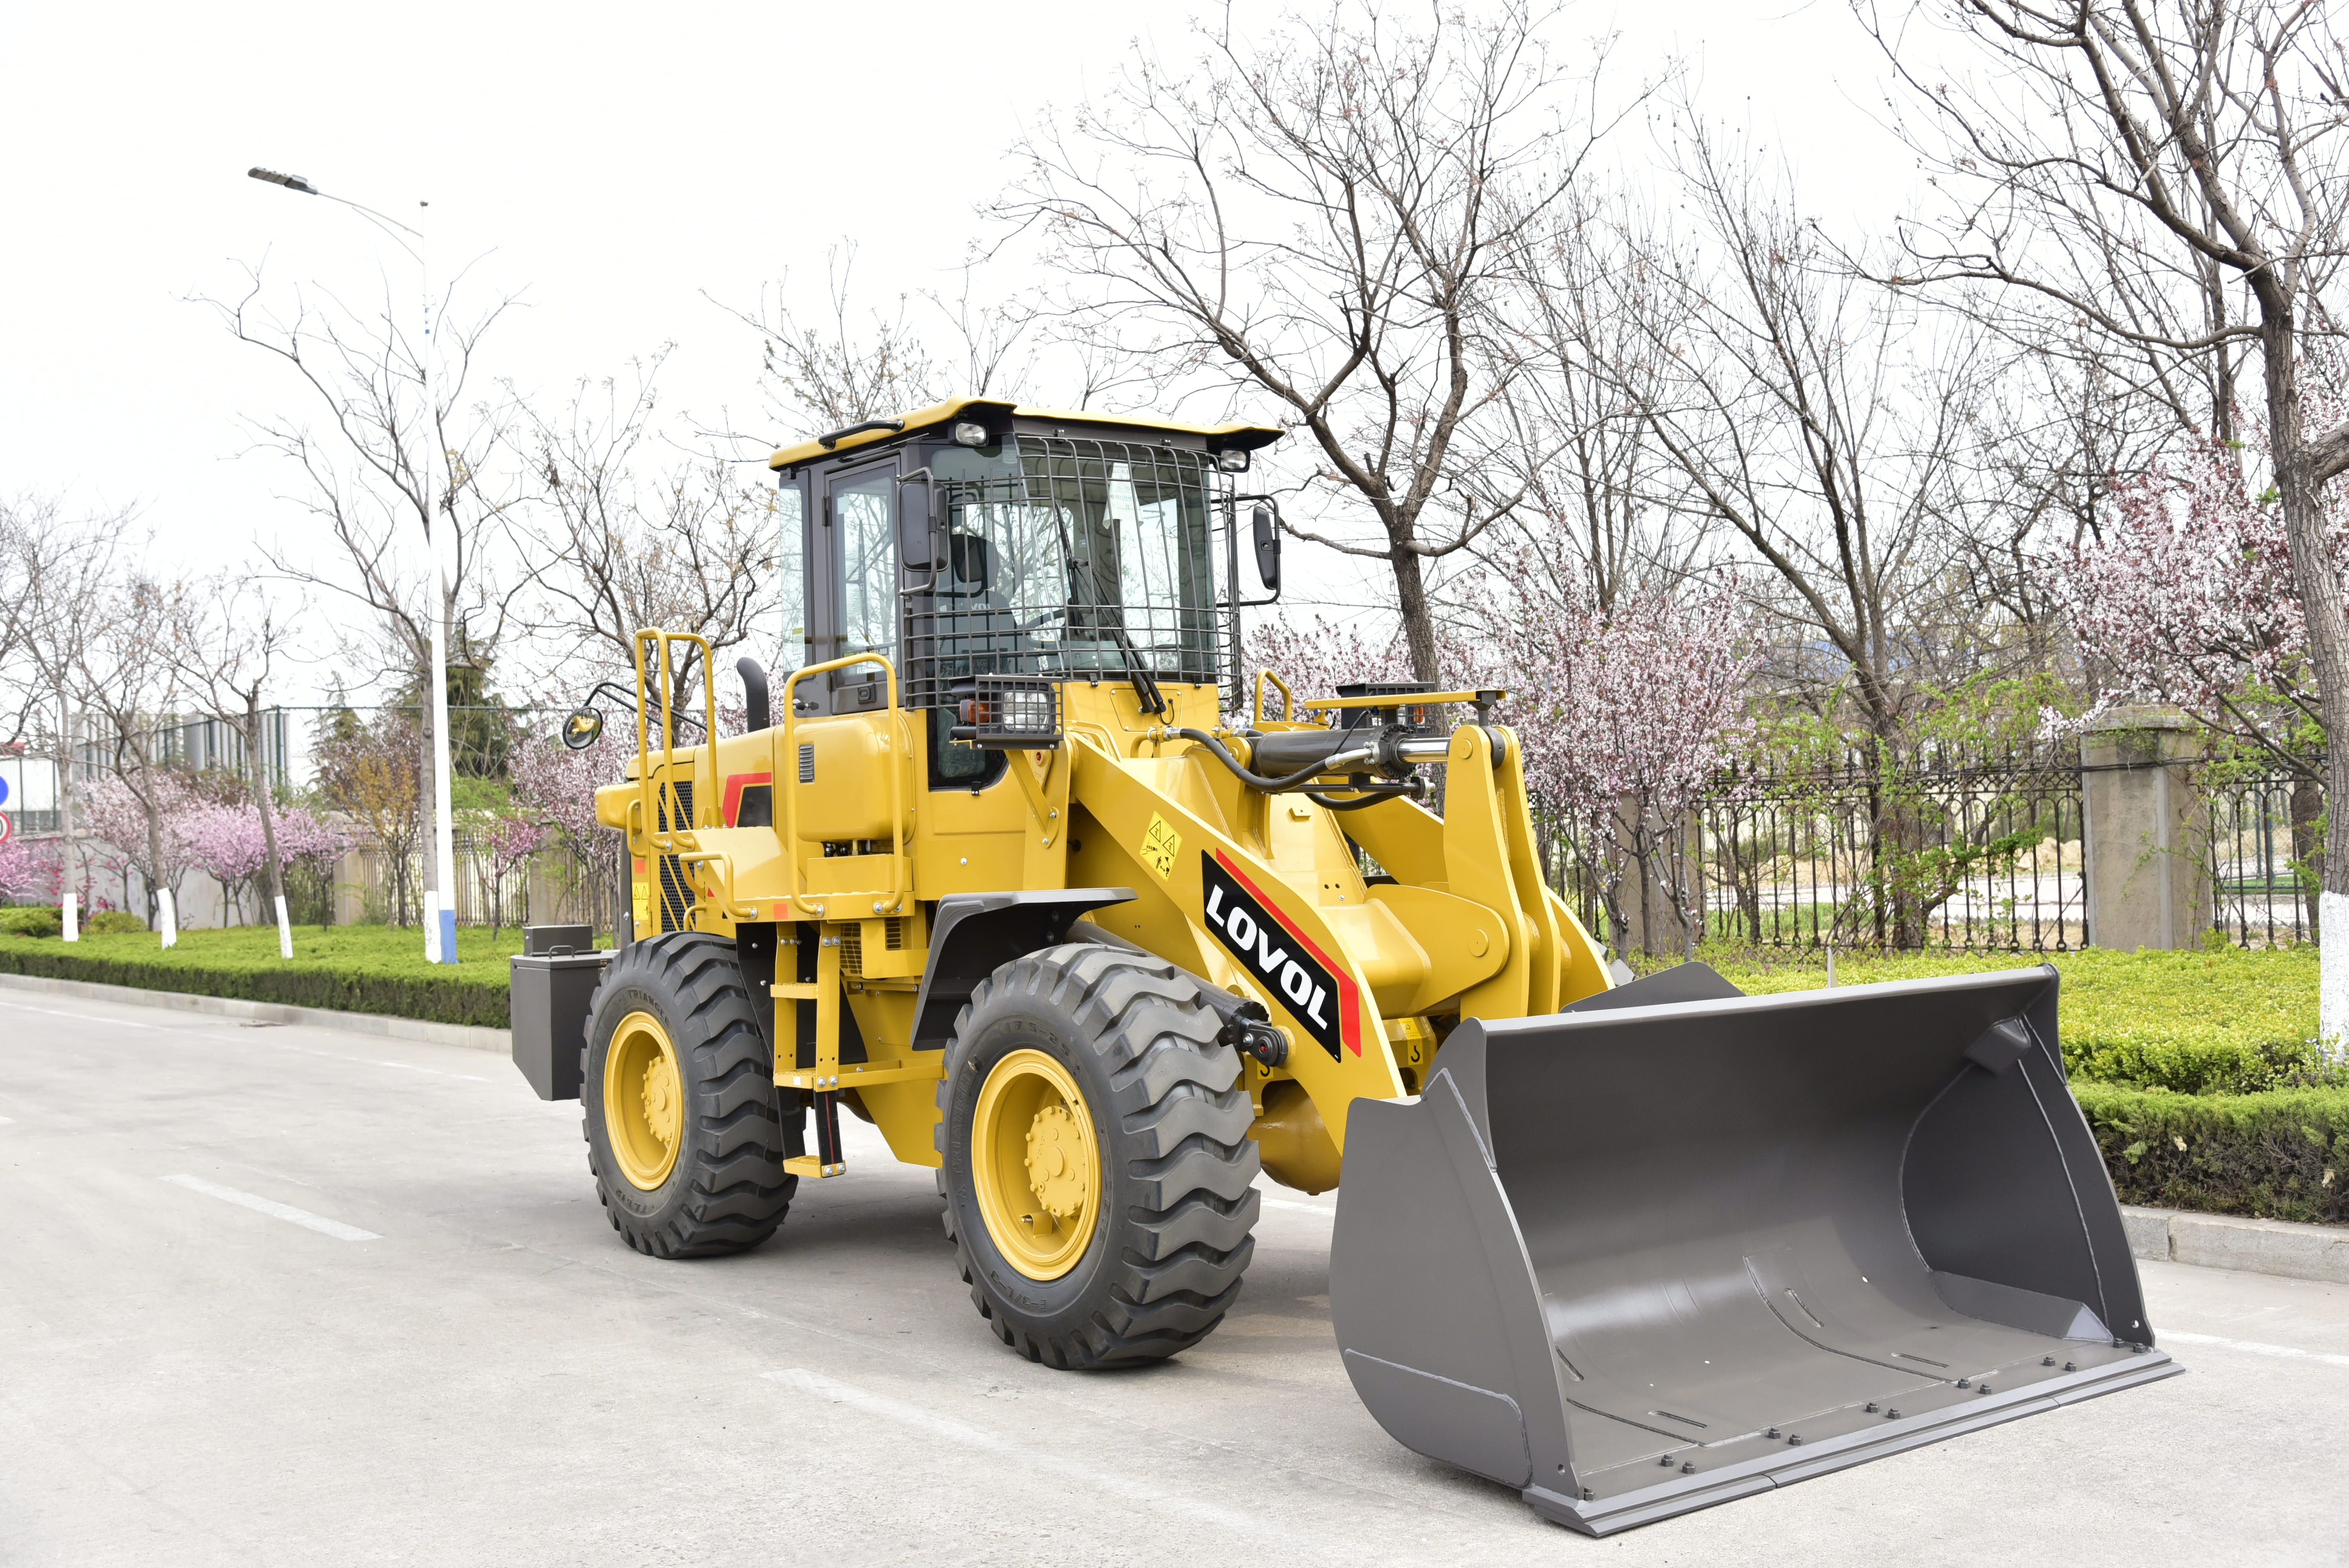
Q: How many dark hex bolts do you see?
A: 13